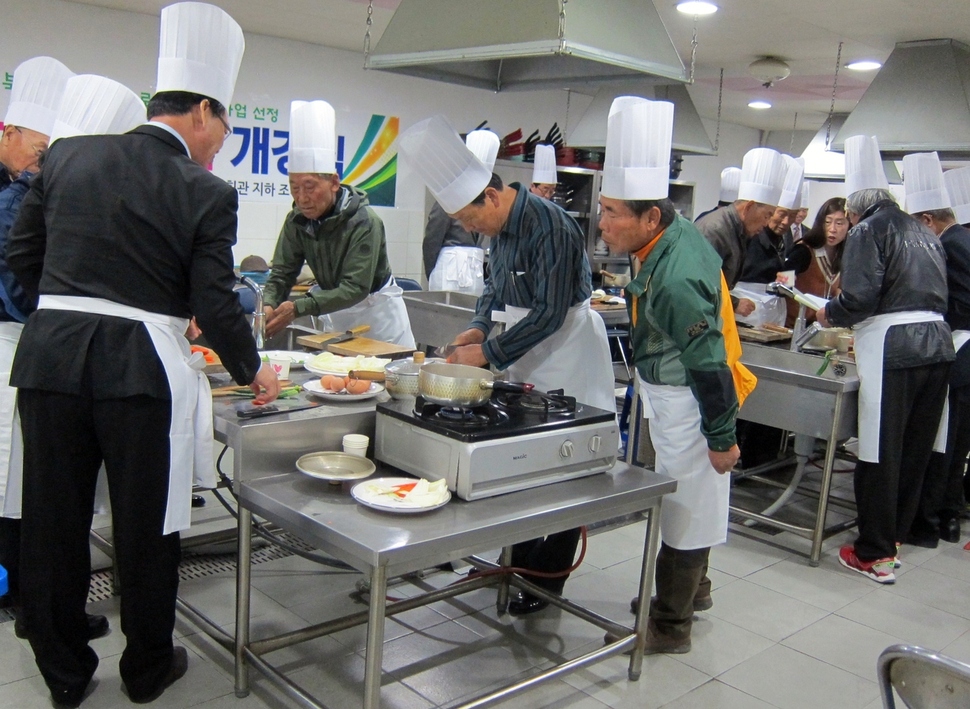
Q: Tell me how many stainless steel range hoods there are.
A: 4